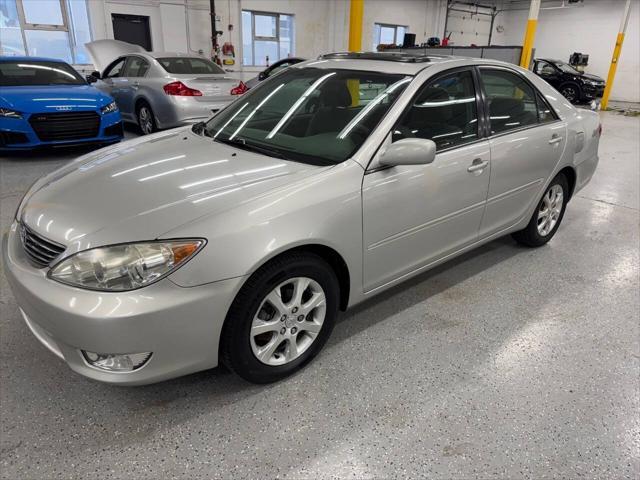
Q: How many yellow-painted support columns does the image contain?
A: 3